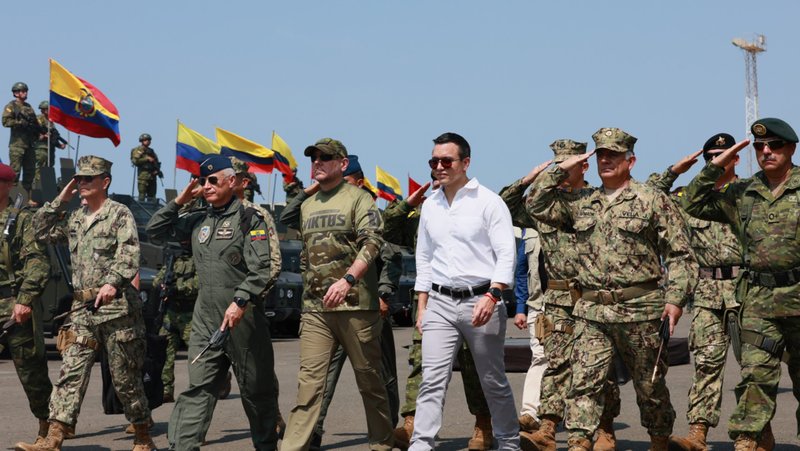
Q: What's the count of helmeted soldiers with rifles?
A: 3